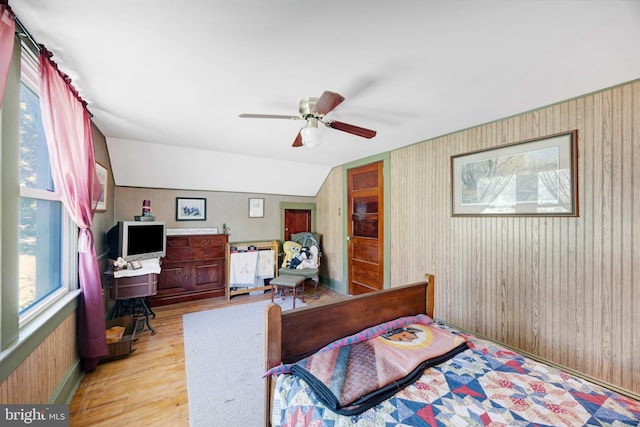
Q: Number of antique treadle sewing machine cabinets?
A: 1